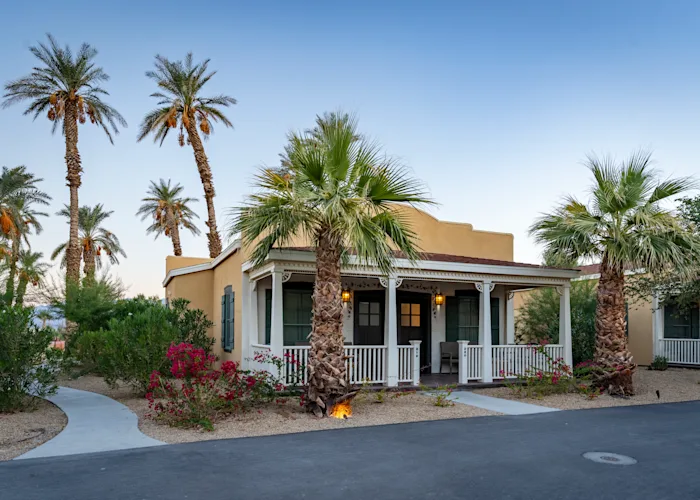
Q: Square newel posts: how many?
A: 2